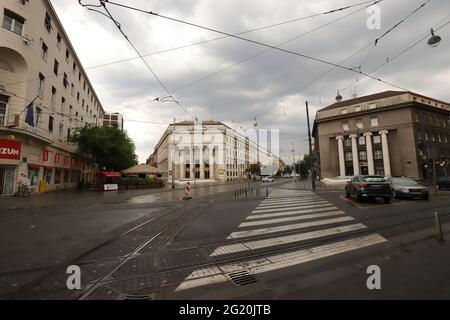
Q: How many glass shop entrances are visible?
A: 1